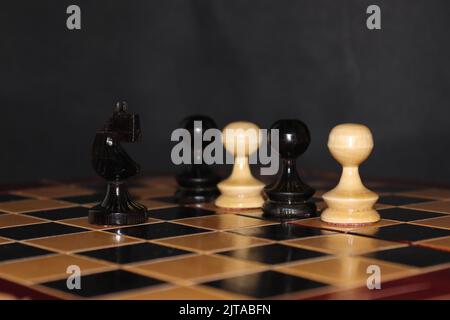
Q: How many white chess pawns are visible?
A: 2